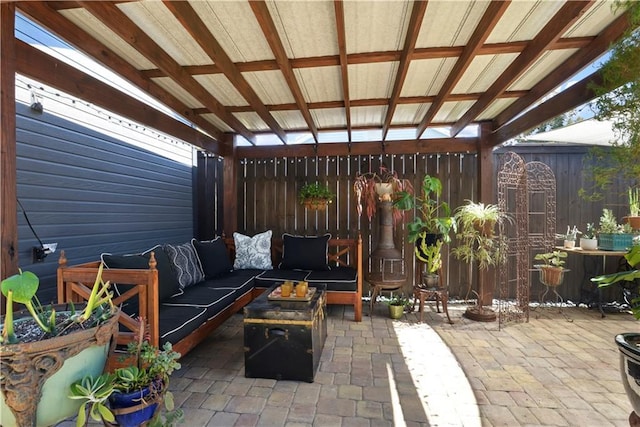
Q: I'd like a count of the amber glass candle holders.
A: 4